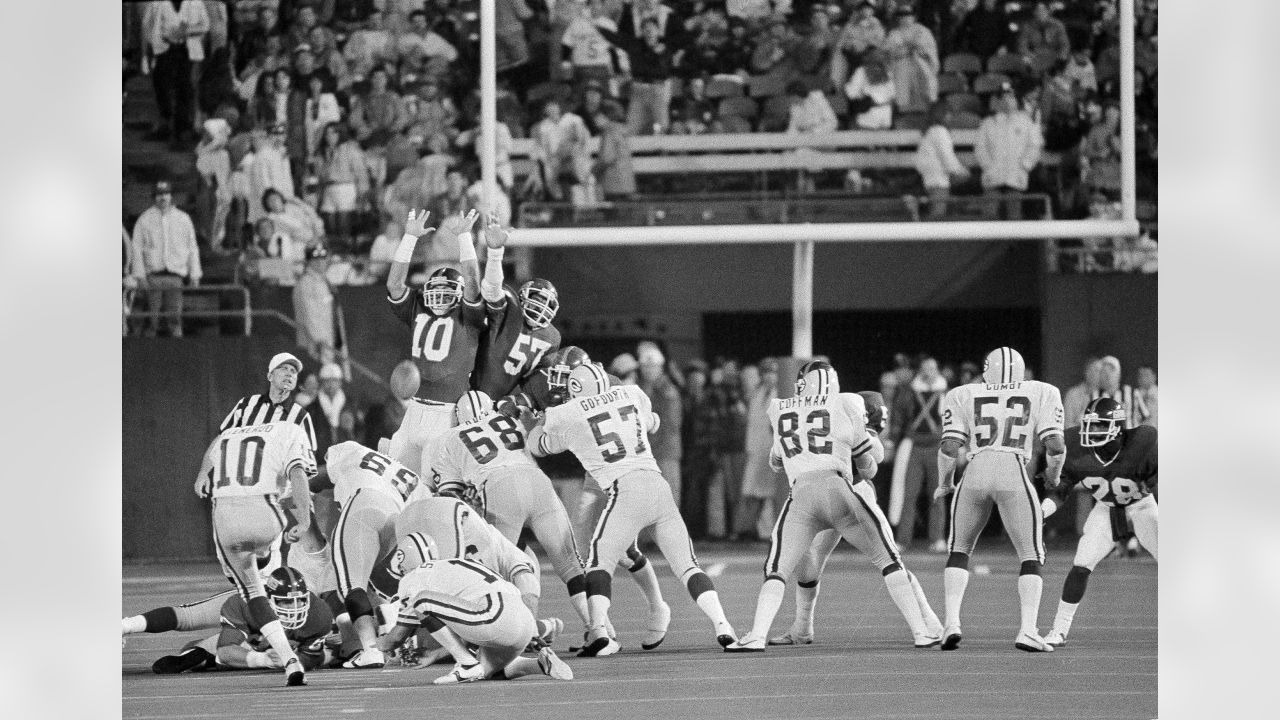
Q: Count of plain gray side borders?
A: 2